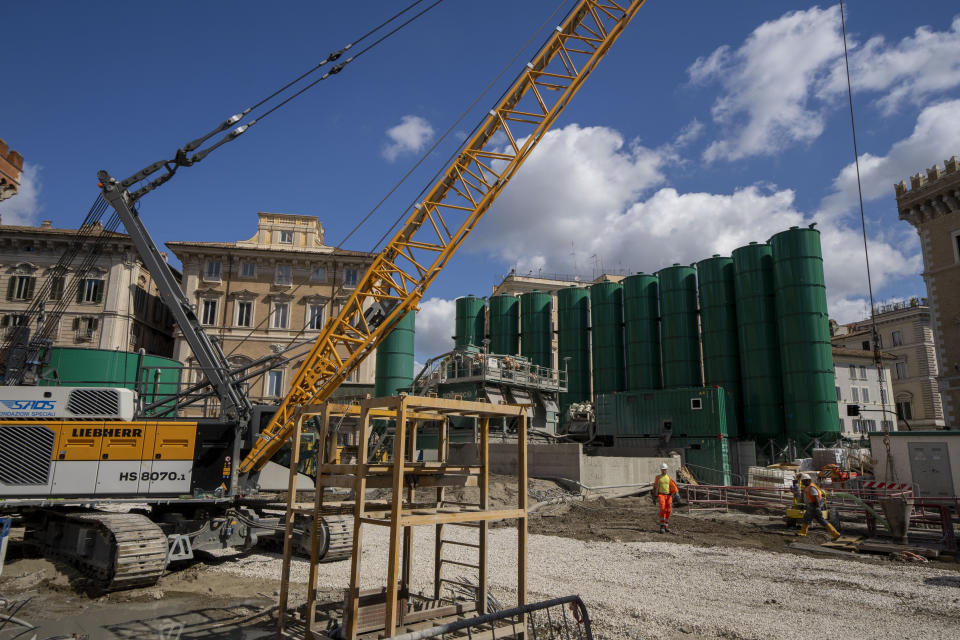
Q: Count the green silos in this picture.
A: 11